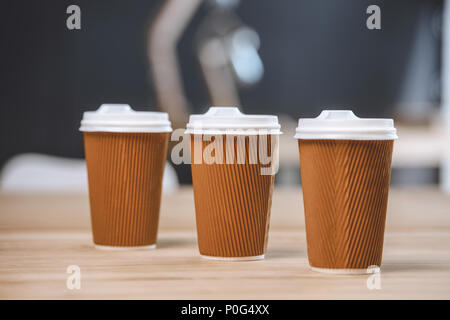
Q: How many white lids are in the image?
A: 3